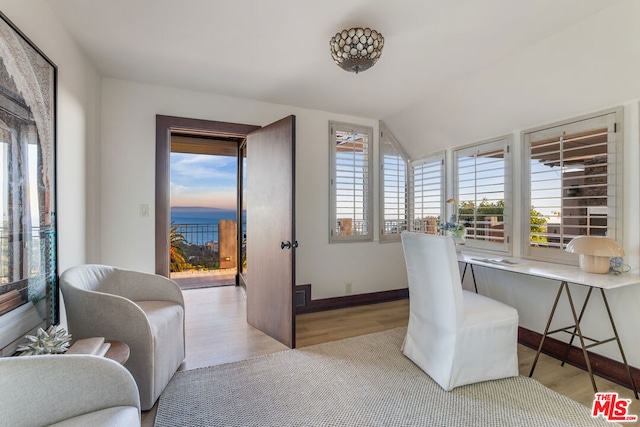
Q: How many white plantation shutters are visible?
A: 5